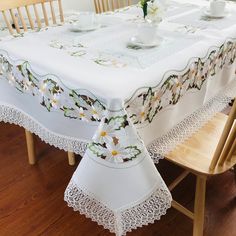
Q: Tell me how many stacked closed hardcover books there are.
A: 0